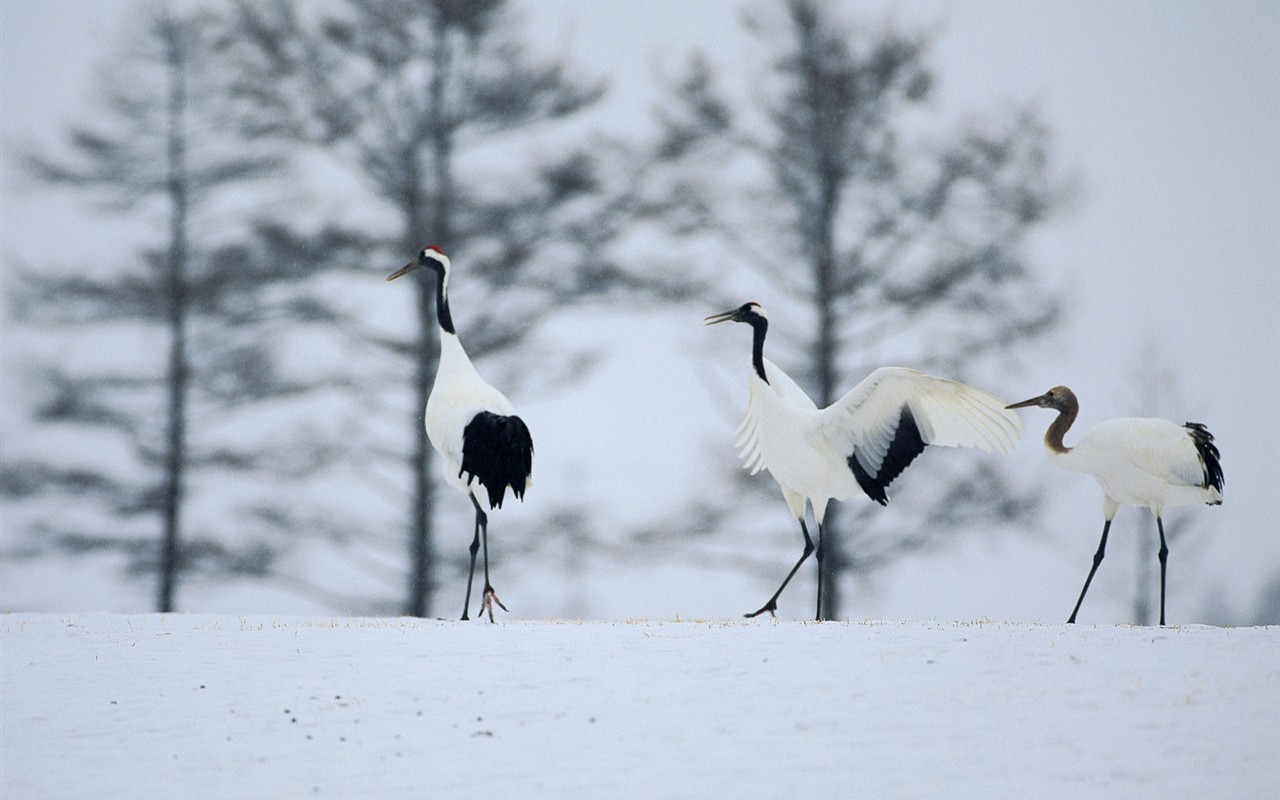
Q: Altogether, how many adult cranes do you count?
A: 2